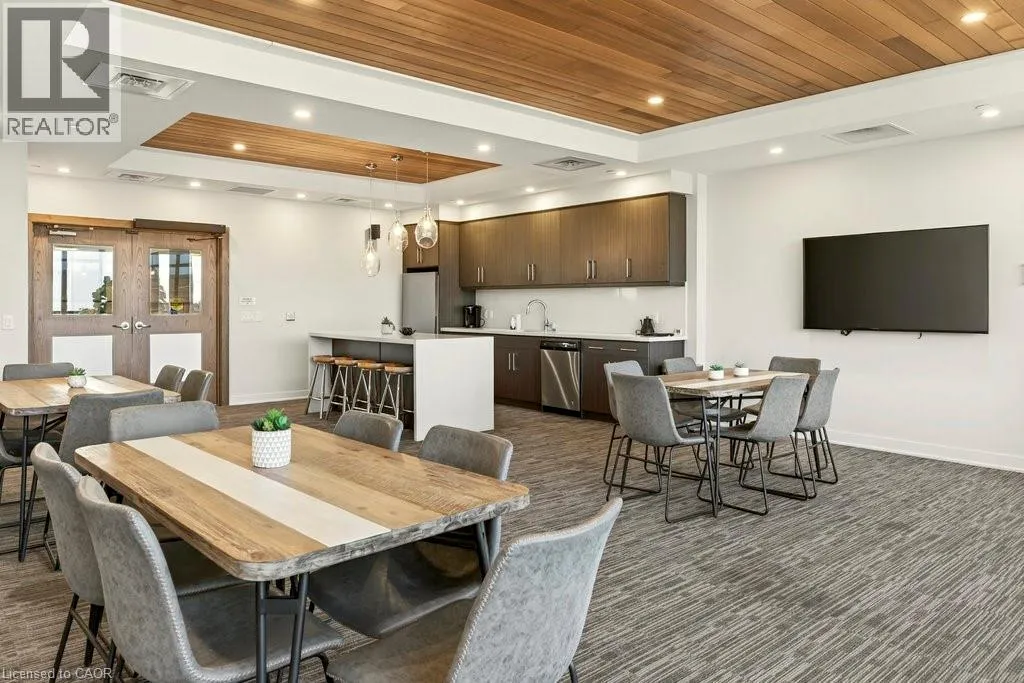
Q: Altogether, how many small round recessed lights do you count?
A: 14